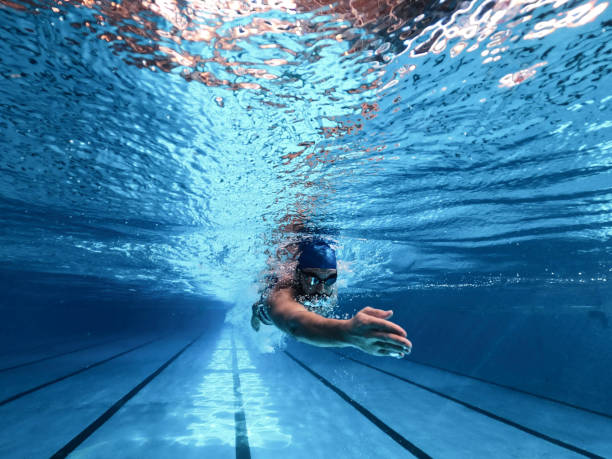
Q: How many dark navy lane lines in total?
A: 7